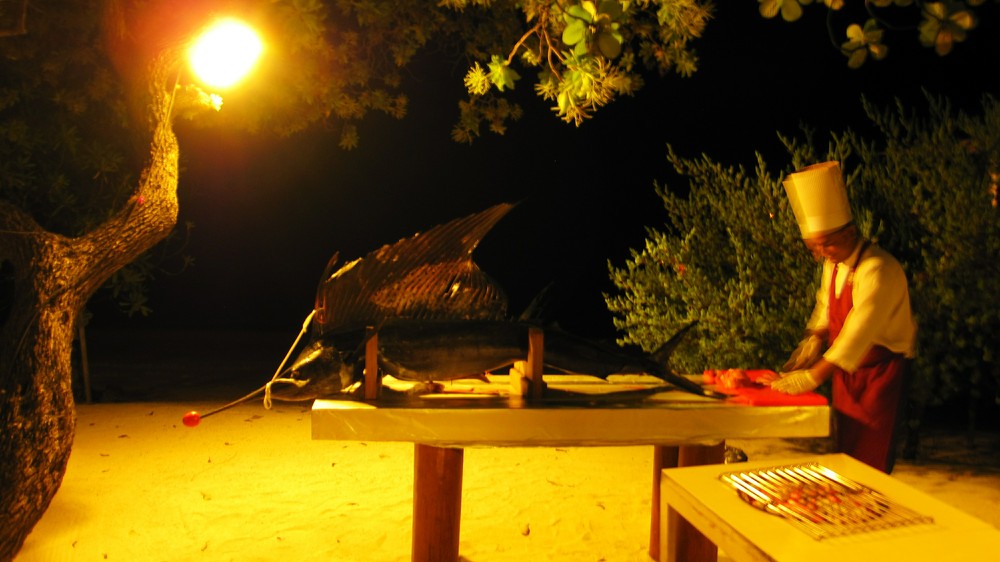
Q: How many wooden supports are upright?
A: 2